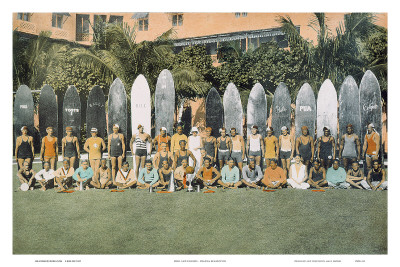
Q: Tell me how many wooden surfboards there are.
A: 15